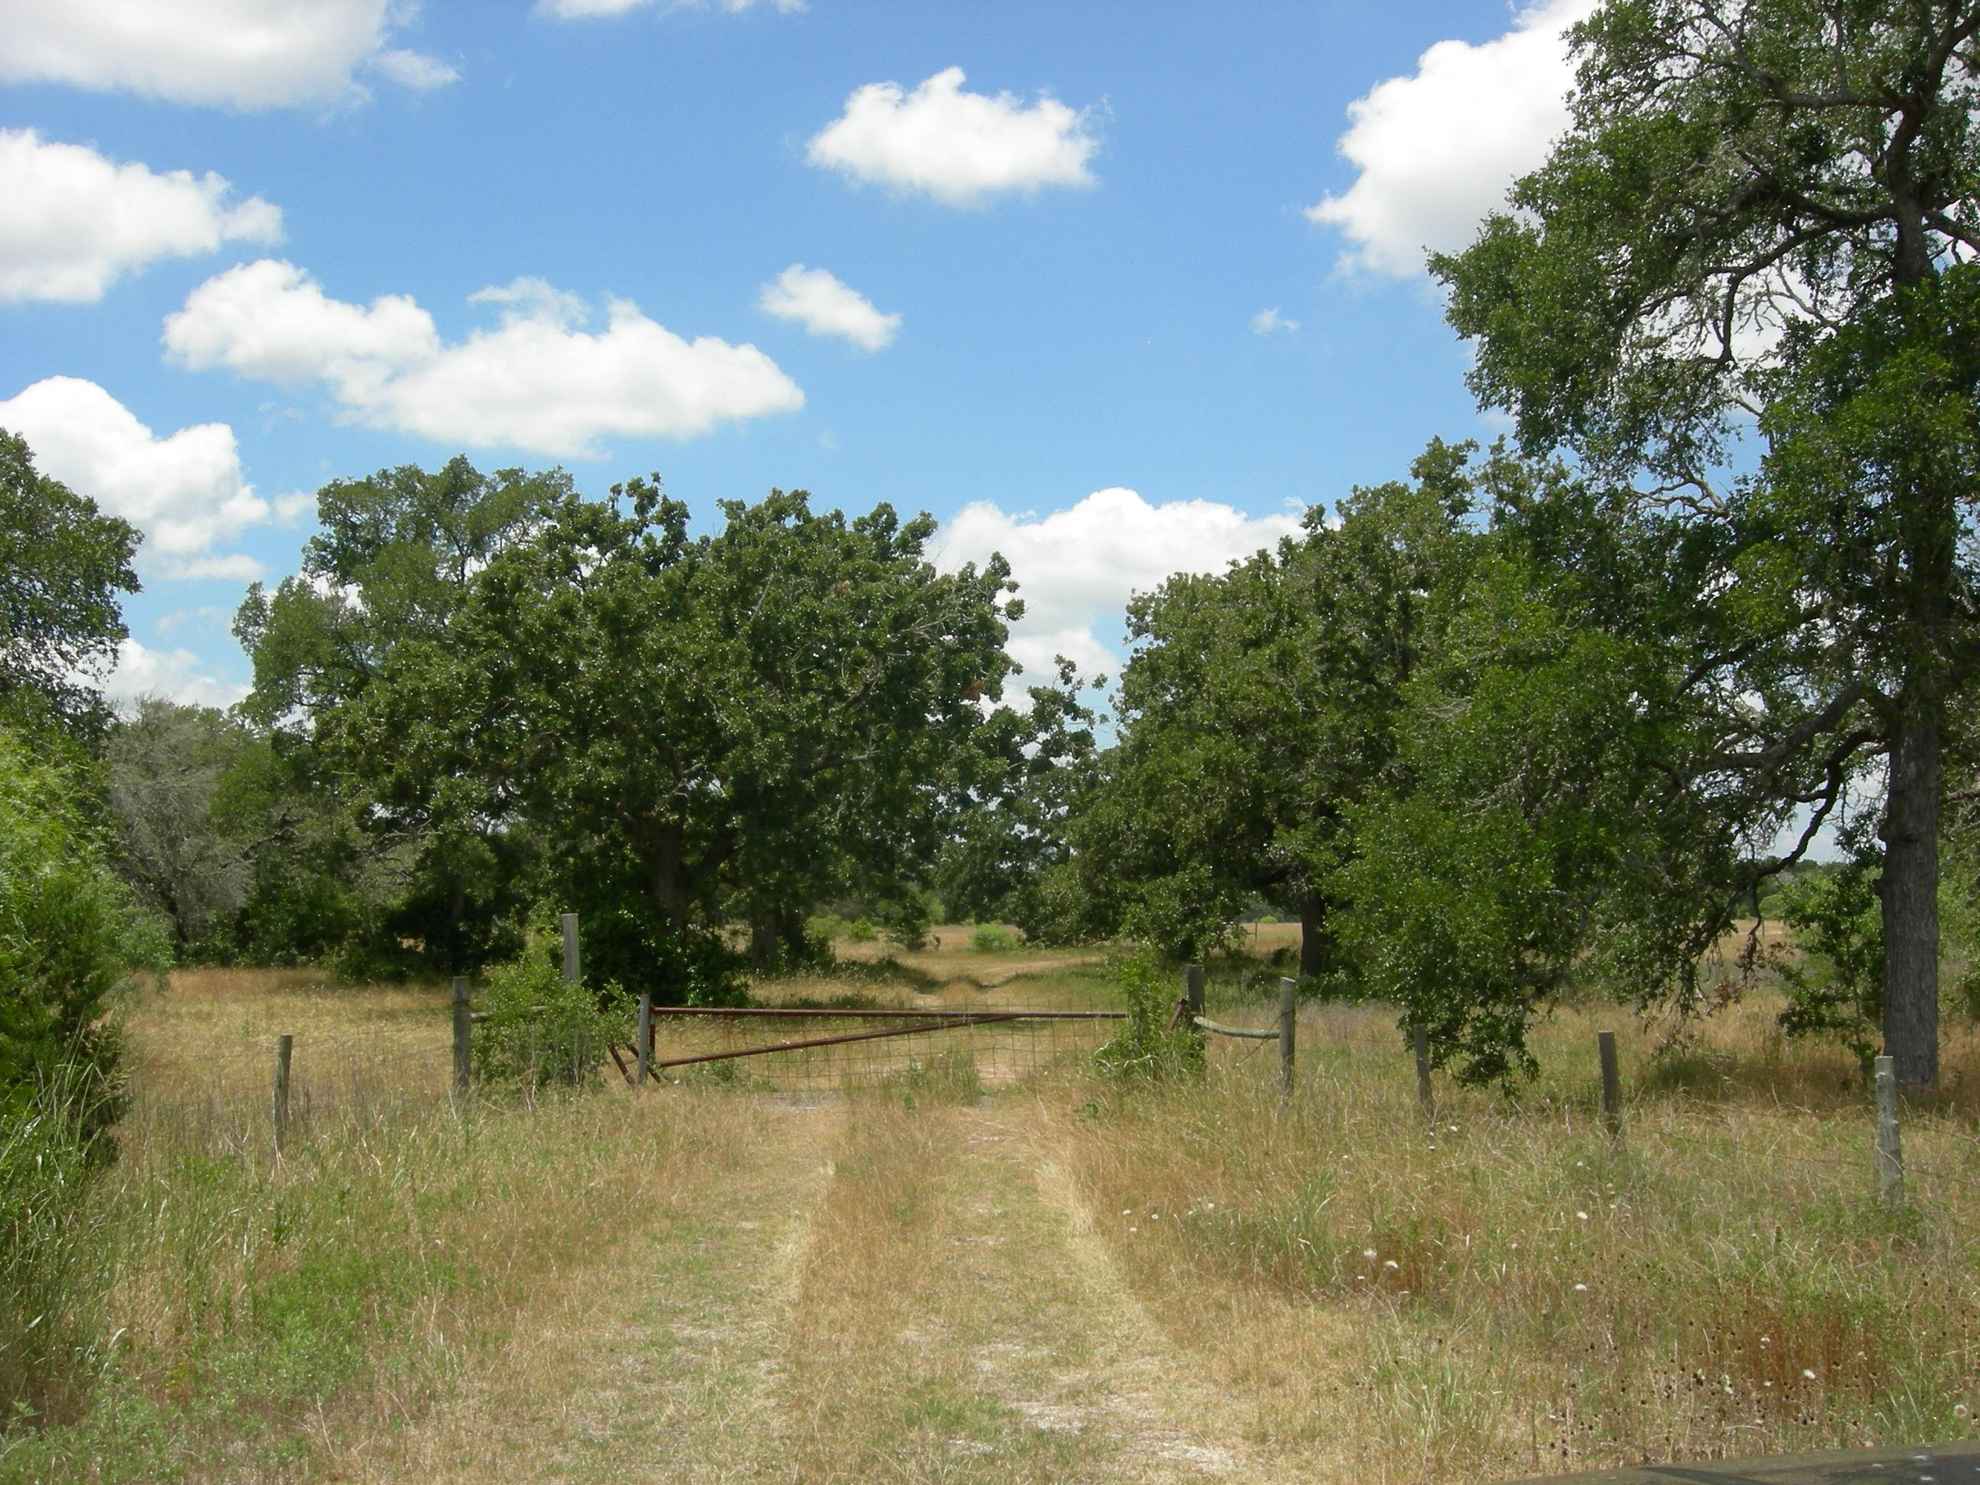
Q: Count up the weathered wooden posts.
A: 9